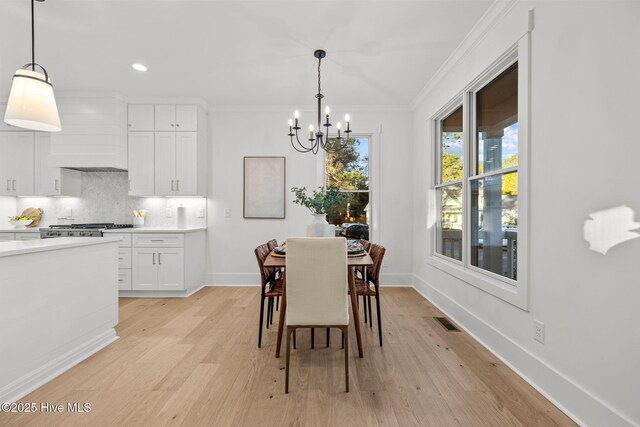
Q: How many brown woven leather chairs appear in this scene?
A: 4